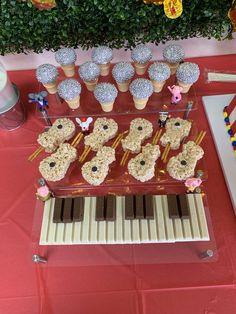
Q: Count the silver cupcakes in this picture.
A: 12